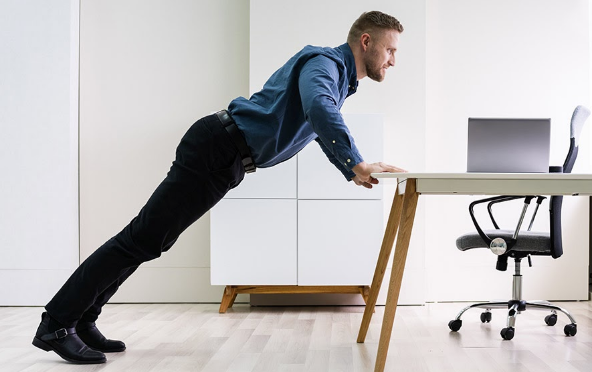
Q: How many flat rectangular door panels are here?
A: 4